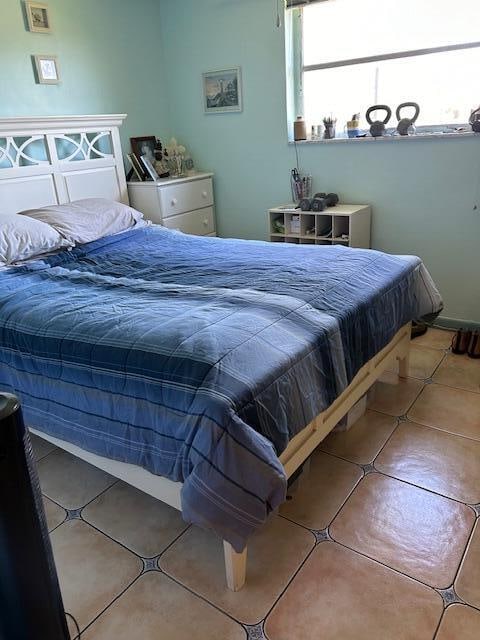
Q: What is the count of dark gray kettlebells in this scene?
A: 2